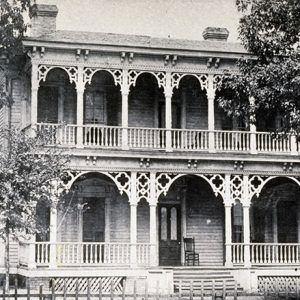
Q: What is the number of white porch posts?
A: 13